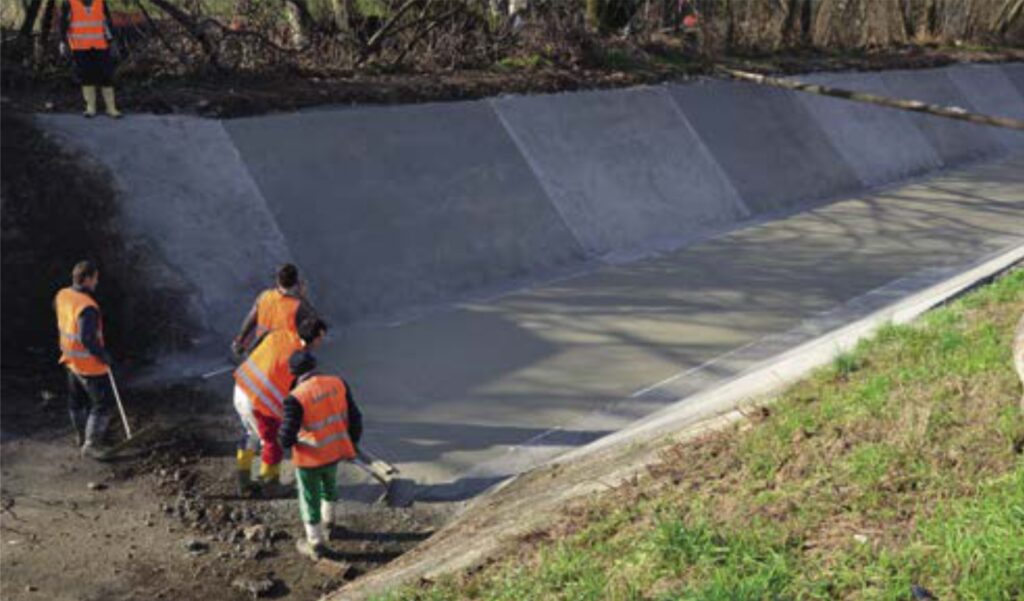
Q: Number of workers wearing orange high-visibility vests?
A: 5